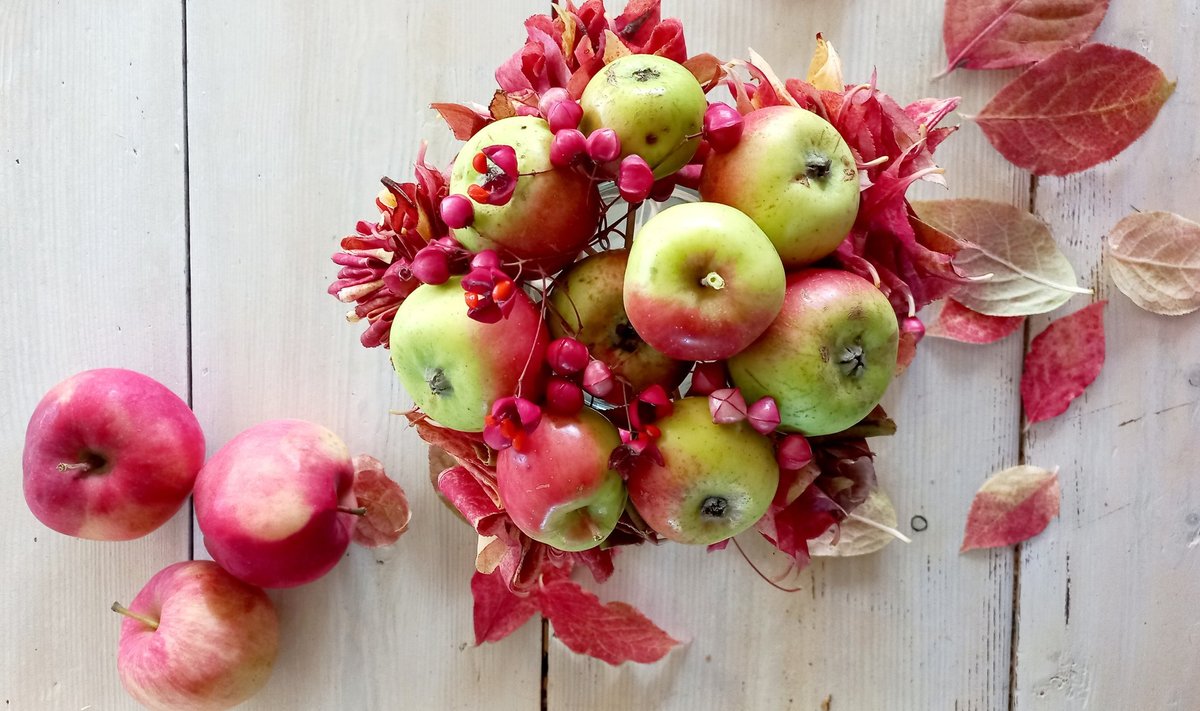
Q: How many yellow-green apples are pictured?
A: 9